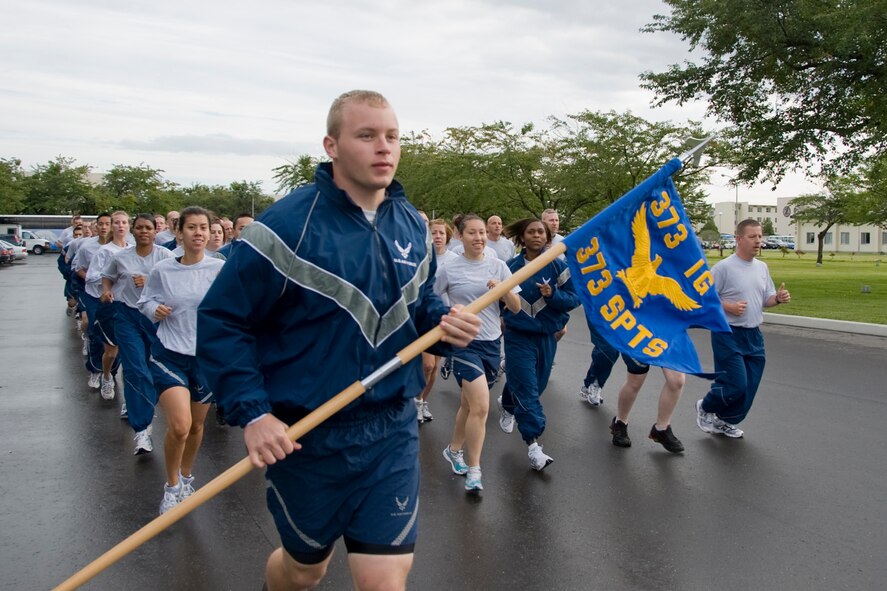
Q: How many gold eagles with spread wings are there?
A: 1